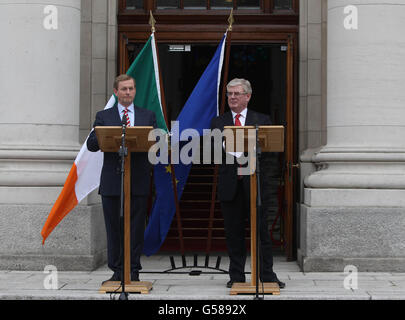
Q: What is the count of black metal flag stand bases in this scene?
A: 1